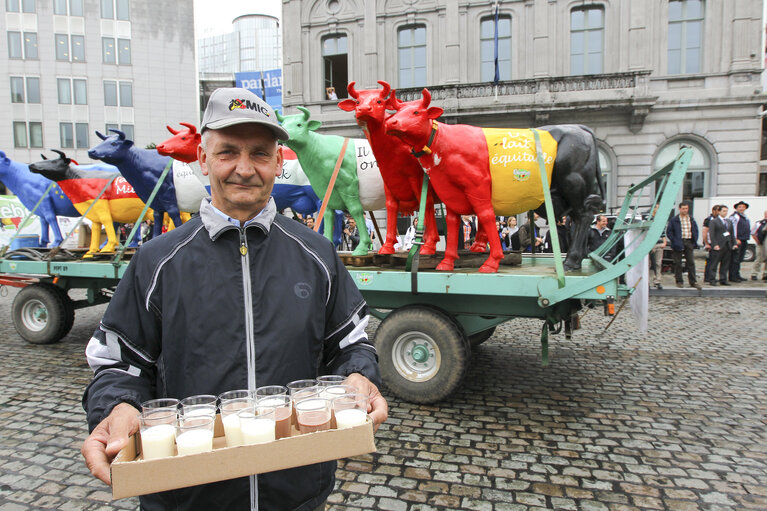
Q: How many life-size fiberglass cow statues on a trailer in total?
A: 7